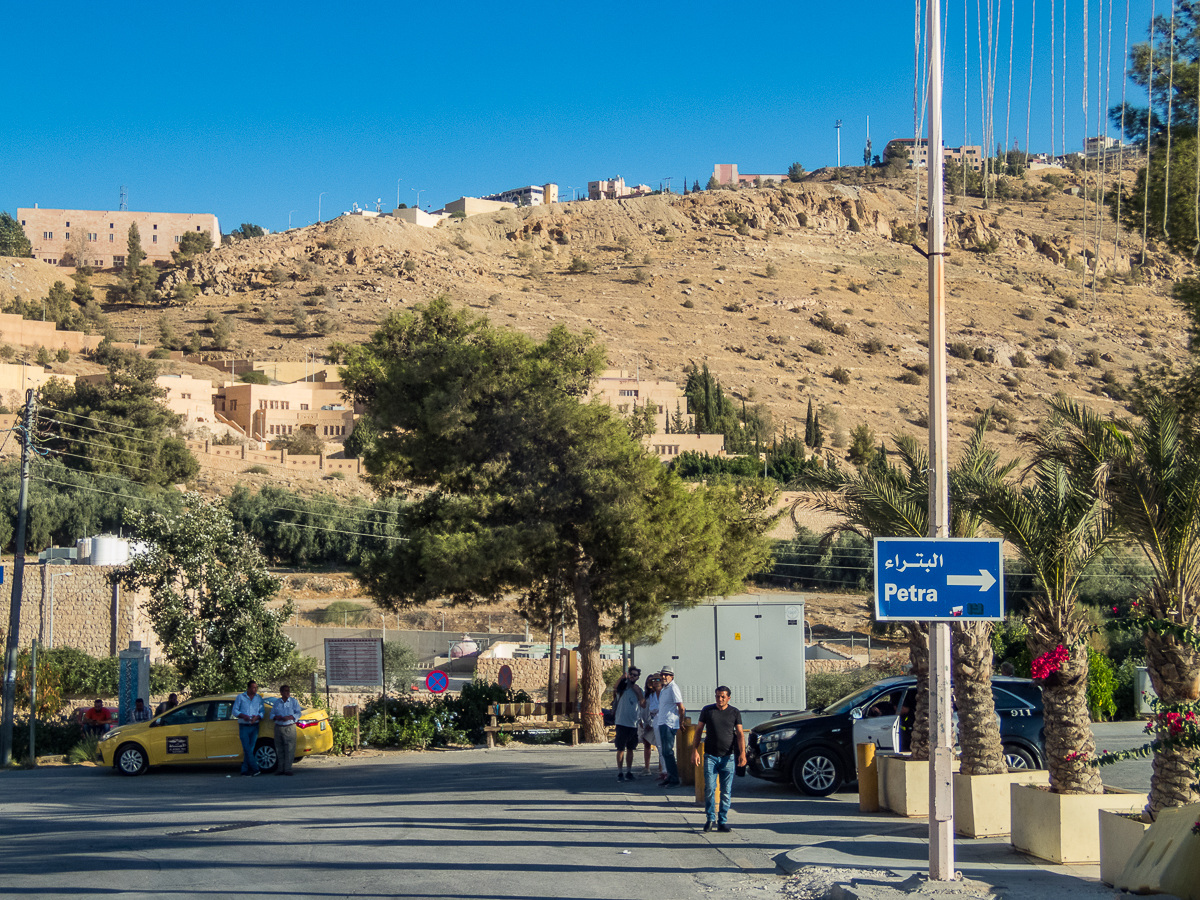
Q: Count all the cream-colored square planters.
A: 4